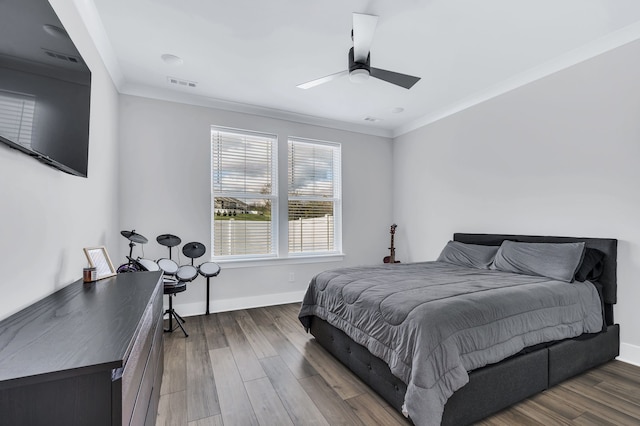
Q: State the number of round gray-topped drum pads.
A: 4